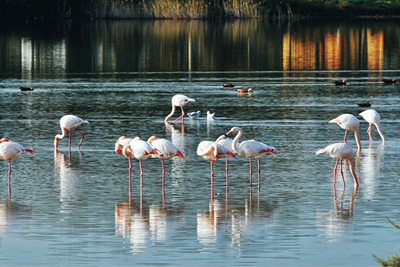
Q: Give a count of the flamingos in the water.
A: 12